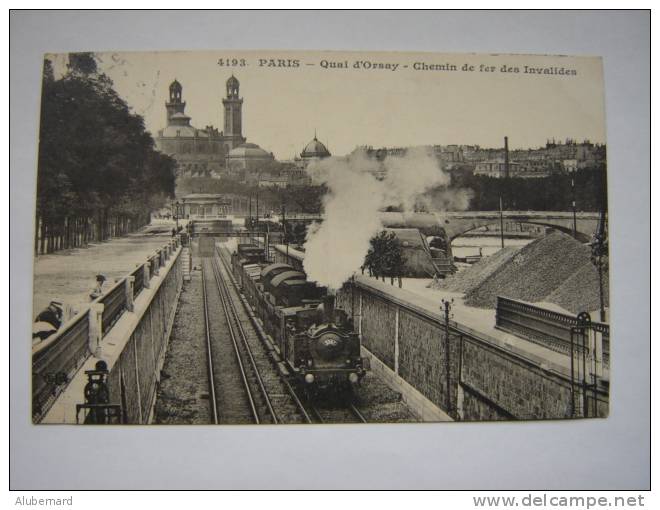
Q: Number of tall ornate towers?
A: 2